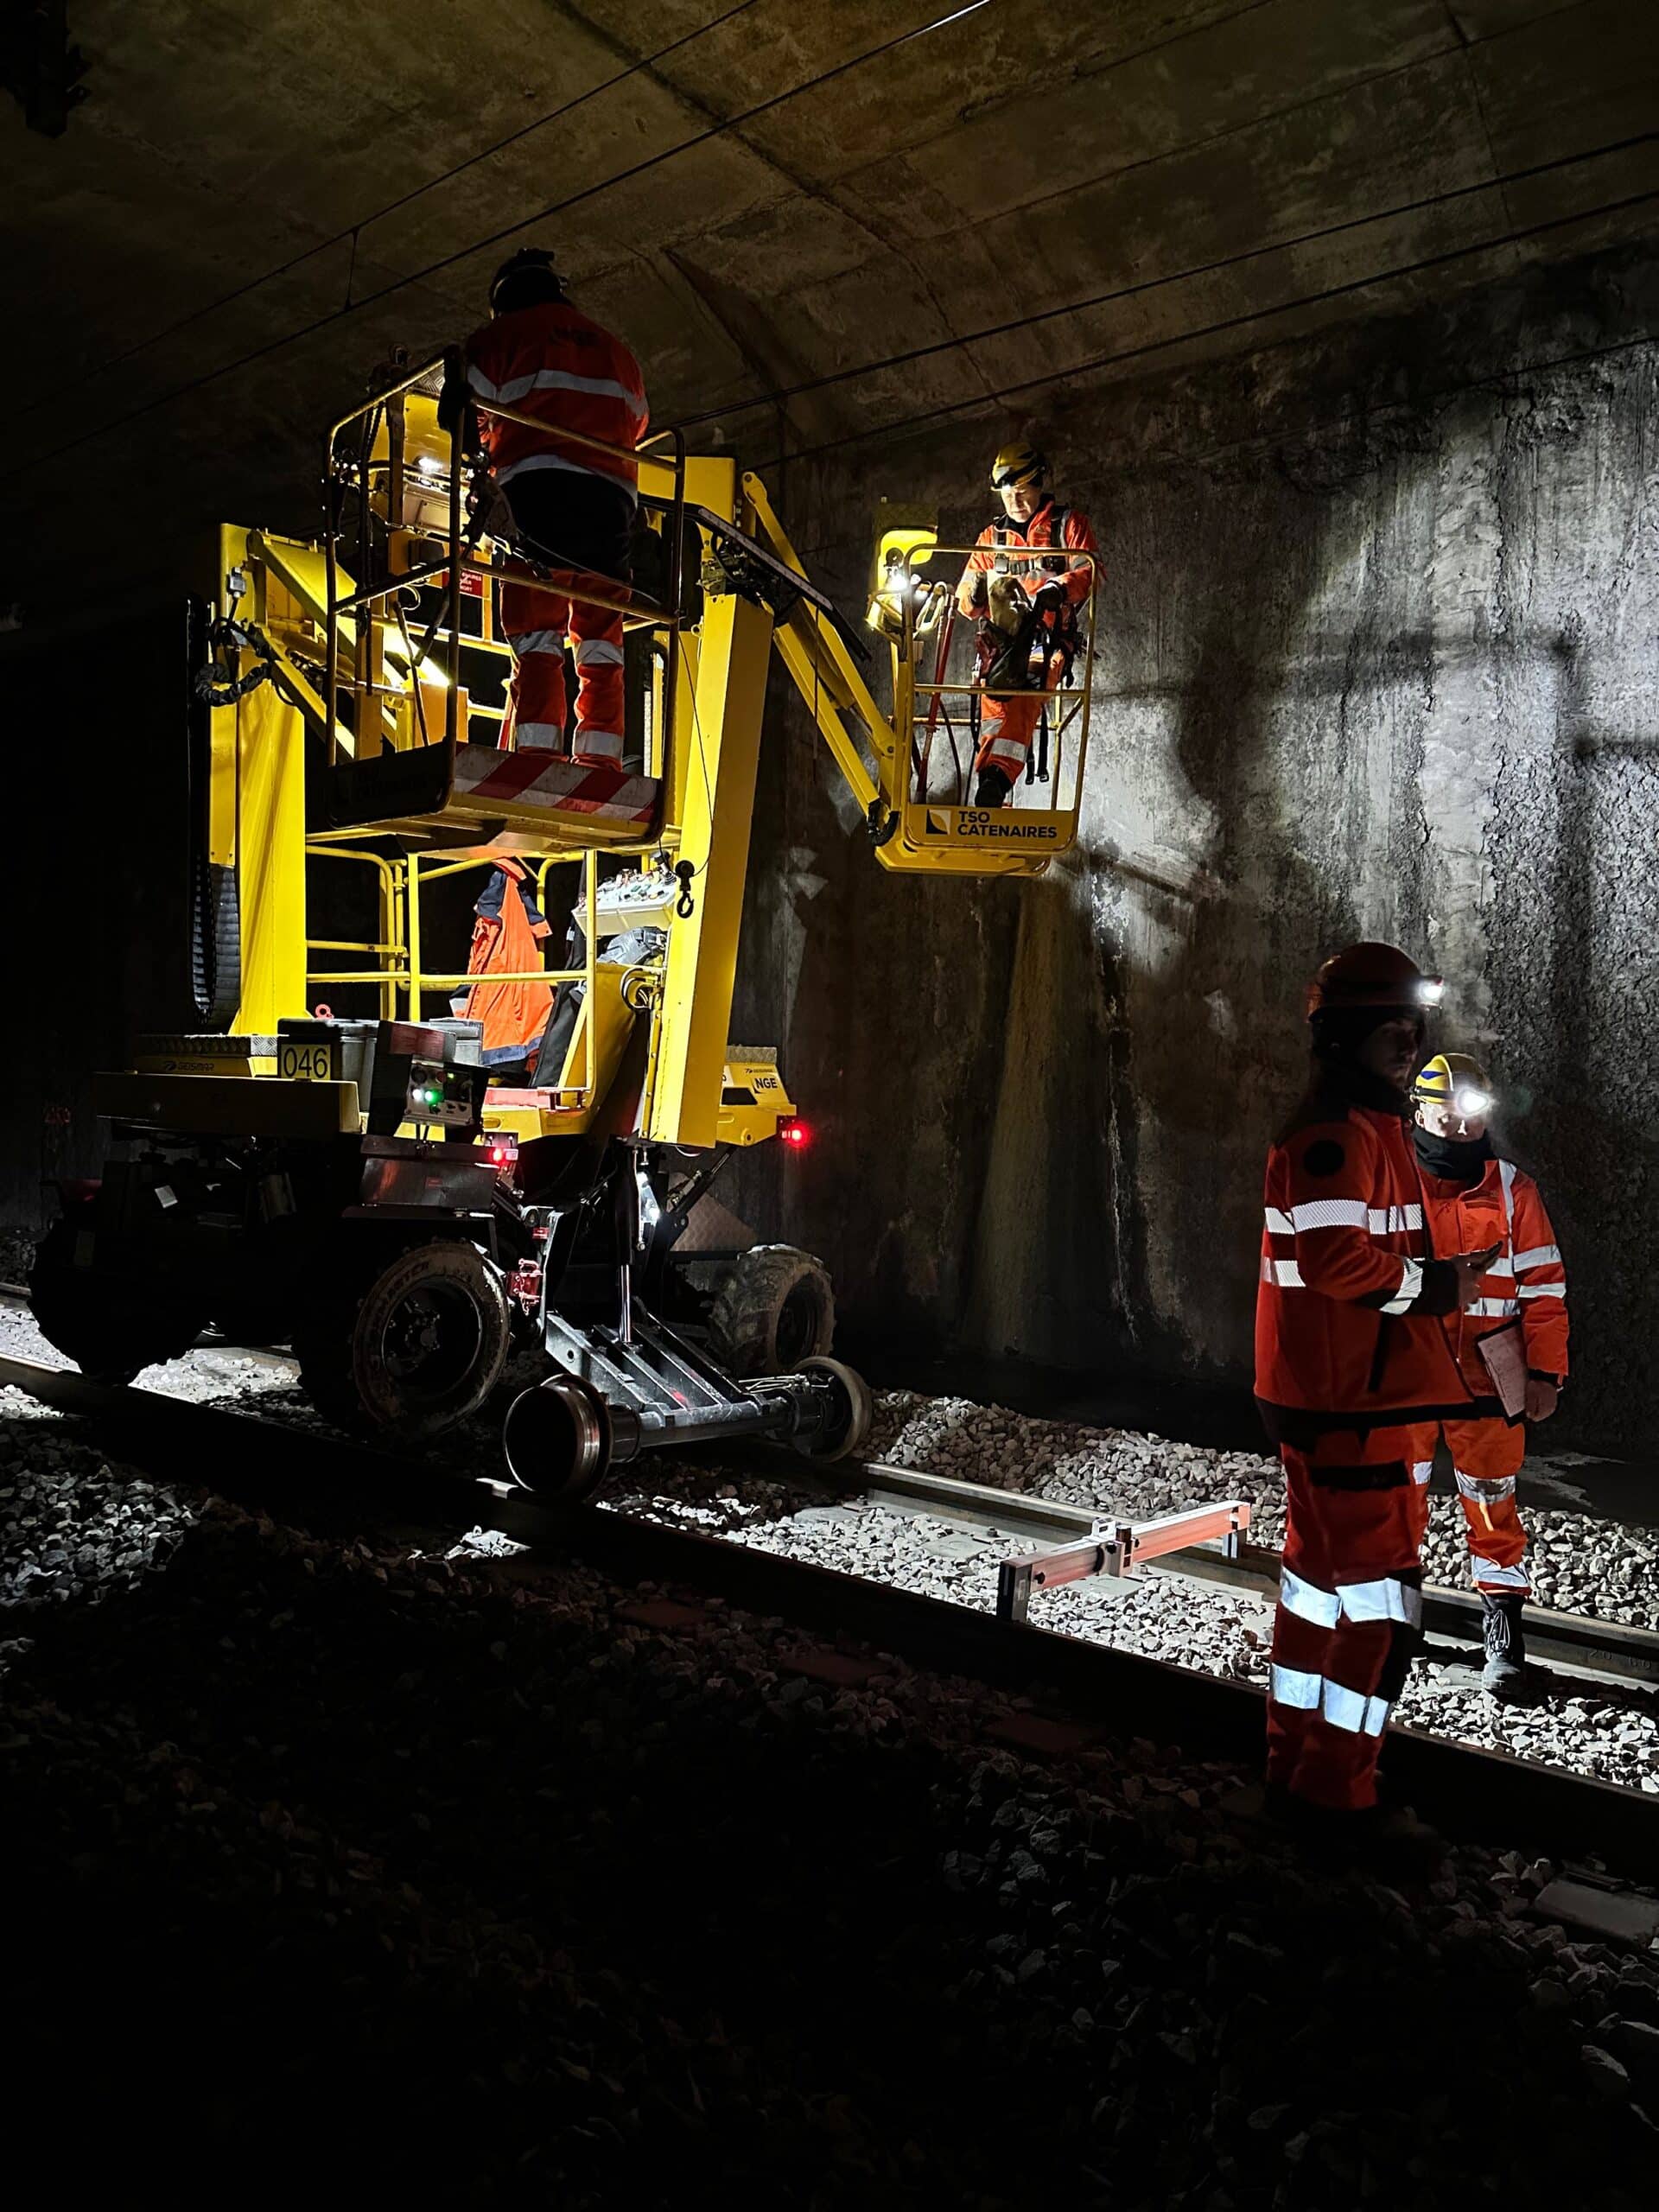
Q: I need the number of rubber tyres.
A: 3